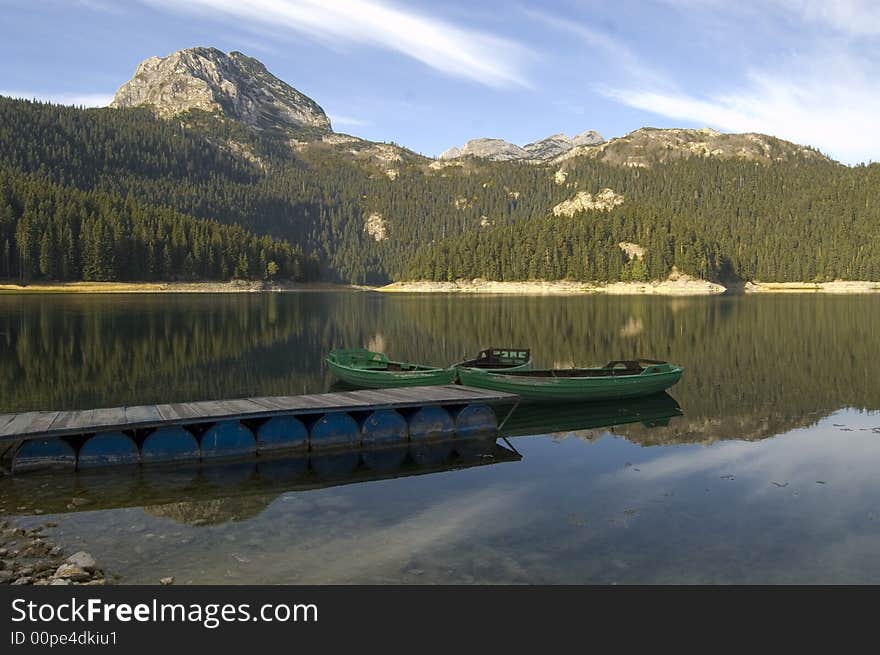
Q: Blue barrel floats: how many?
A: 9